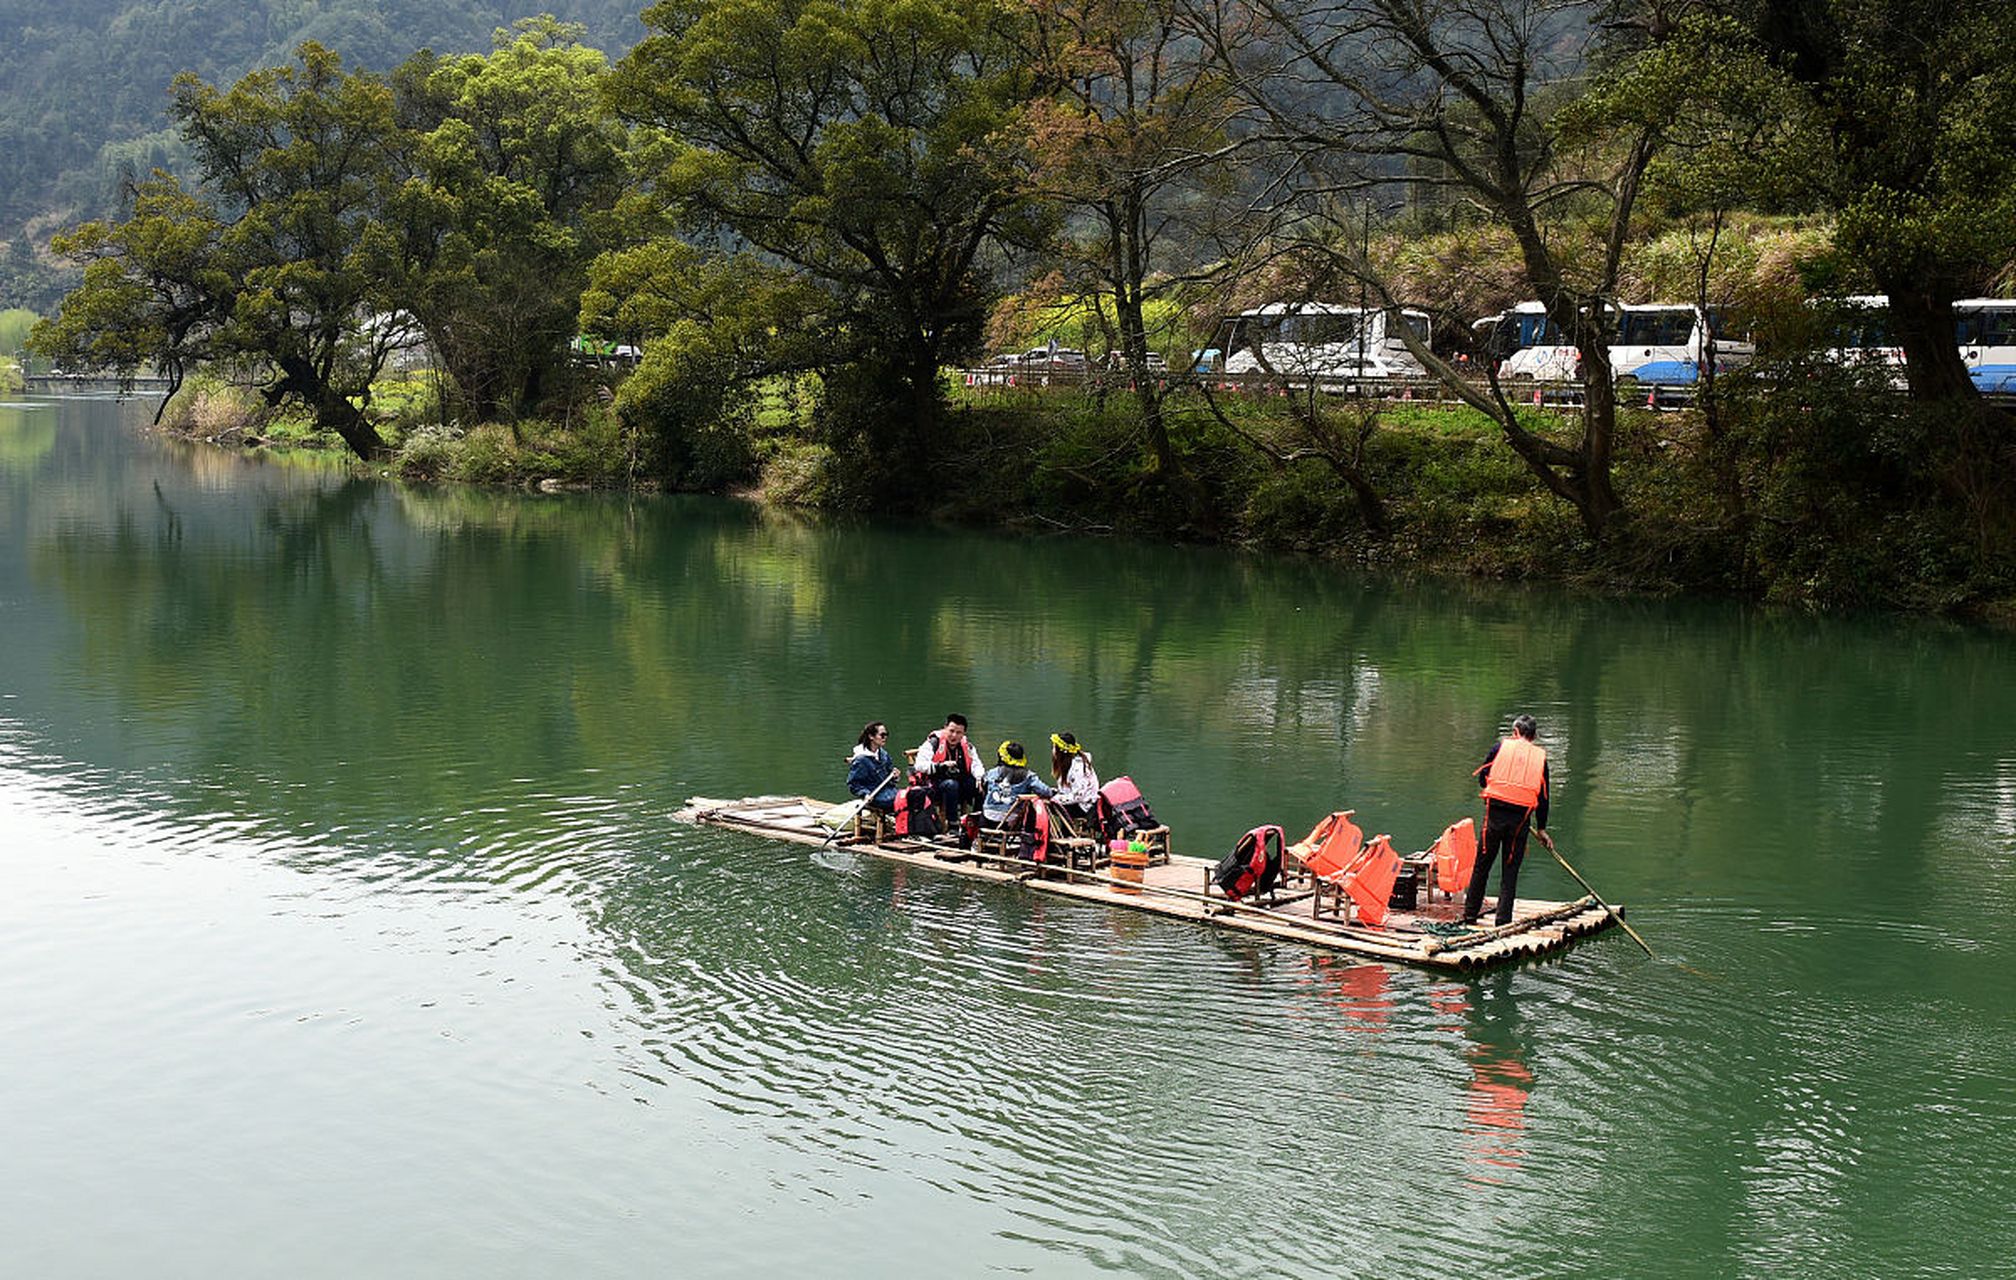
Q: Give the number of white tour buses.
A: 3